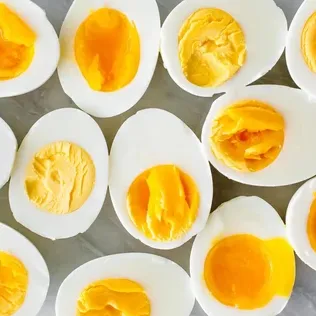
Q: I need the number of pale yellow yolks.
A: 2